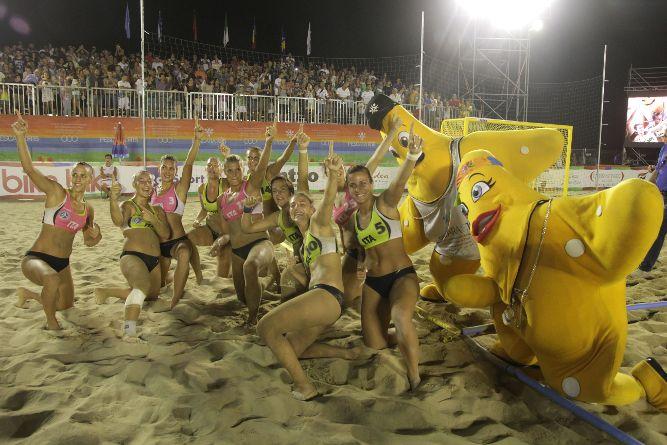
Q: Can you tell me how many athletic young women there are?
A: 10